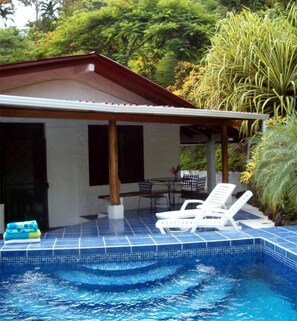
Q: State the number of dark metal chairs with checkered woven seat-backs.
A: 3